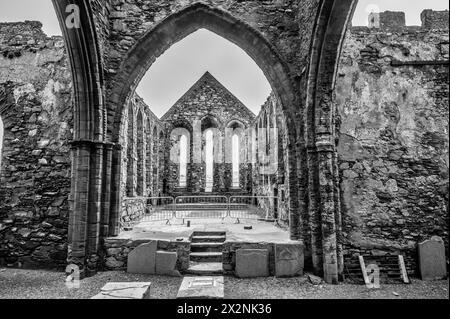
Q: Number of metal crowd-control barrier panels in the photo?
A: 3